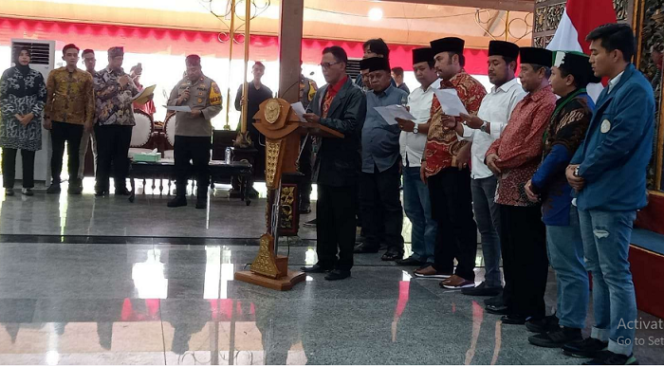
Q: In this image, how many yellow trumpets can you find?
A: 0